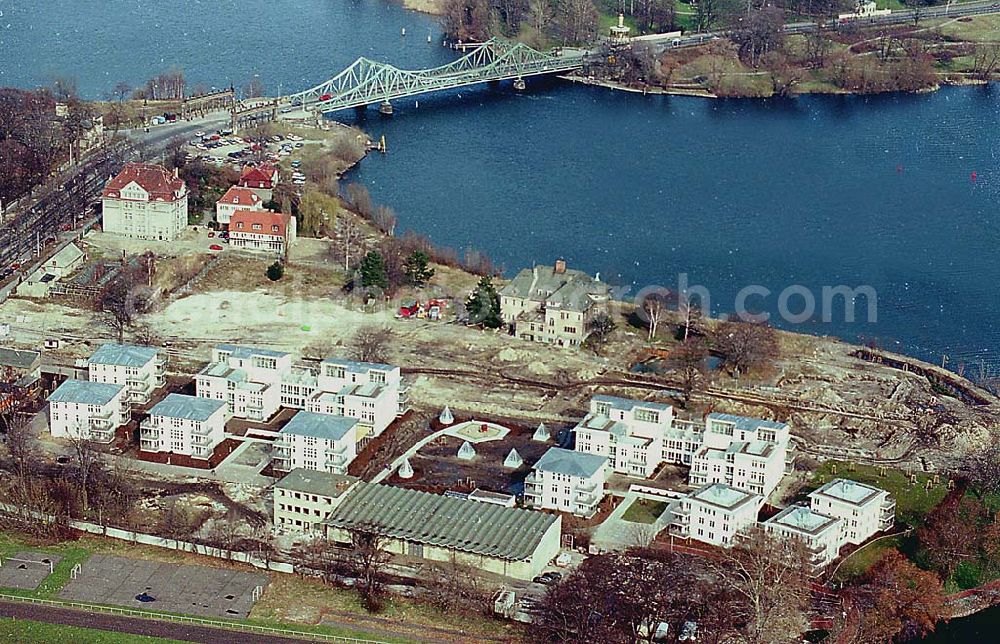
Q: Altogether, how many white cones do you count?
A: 5